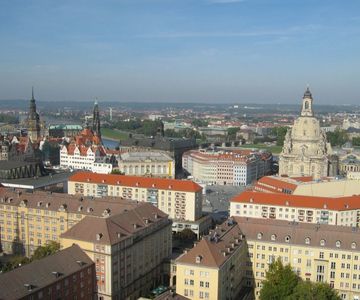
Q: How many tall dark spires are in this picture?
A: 2